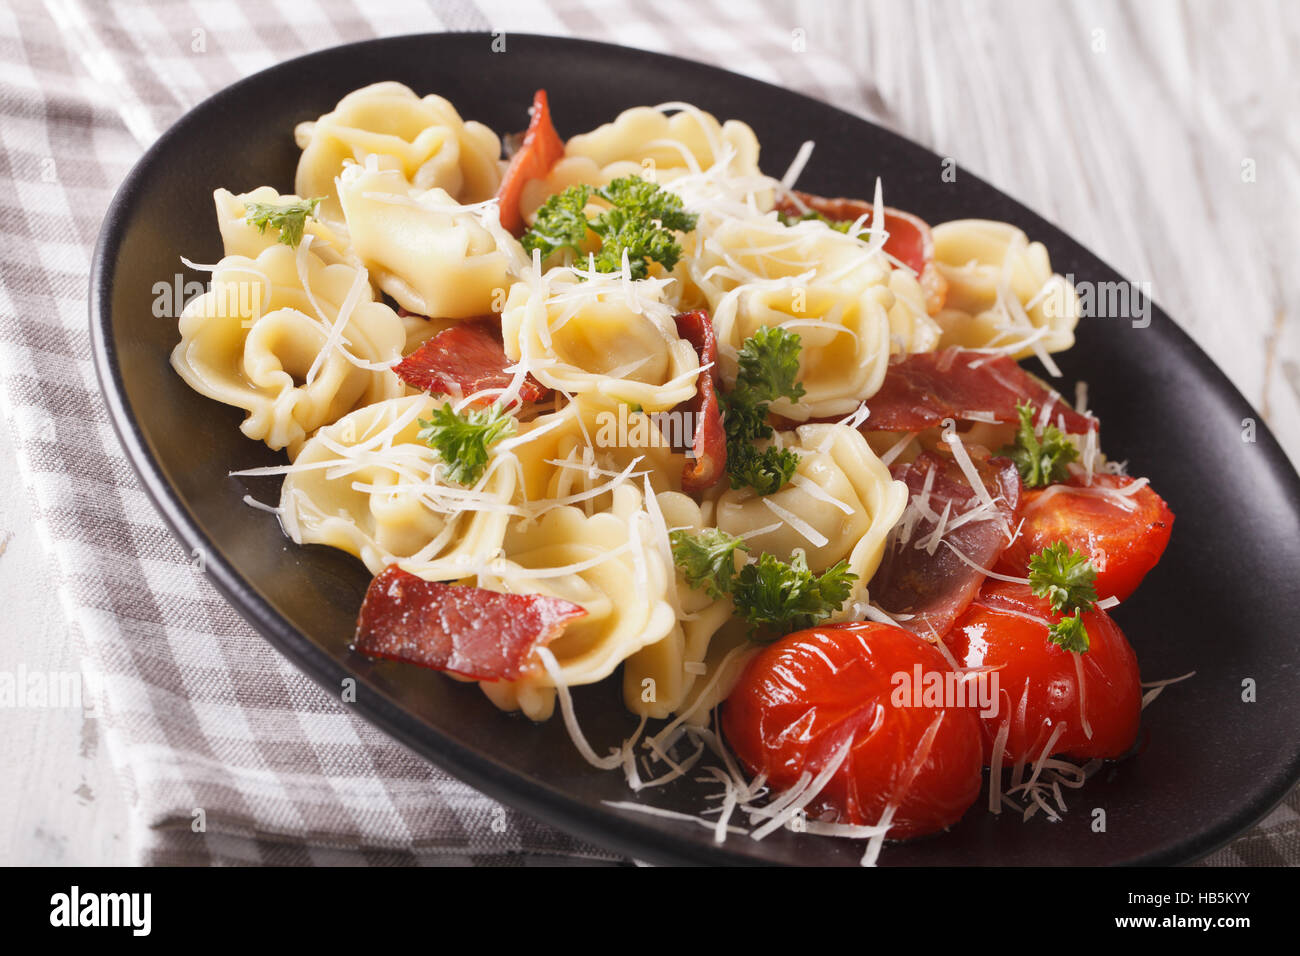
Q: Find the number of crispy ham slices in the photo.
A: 7